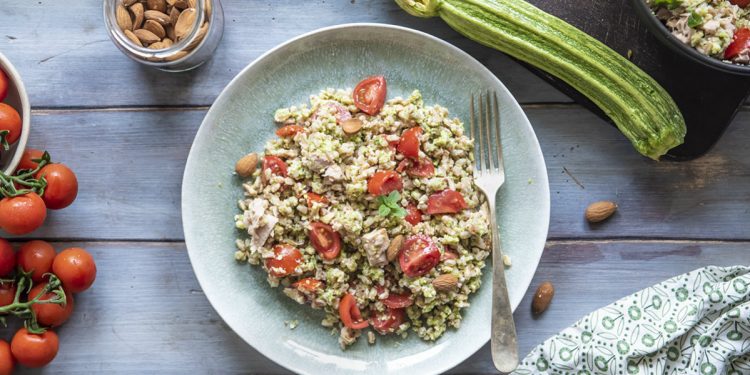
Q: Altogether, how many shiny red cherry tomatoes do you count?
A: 12